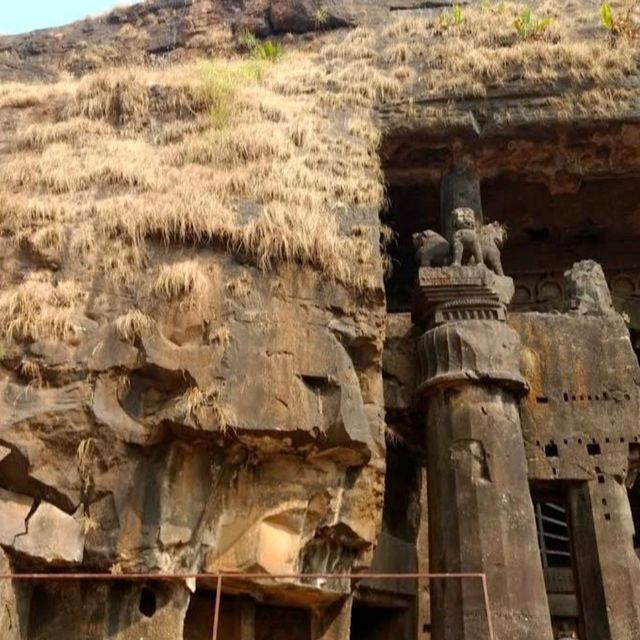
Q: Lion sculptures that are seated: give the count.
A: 3